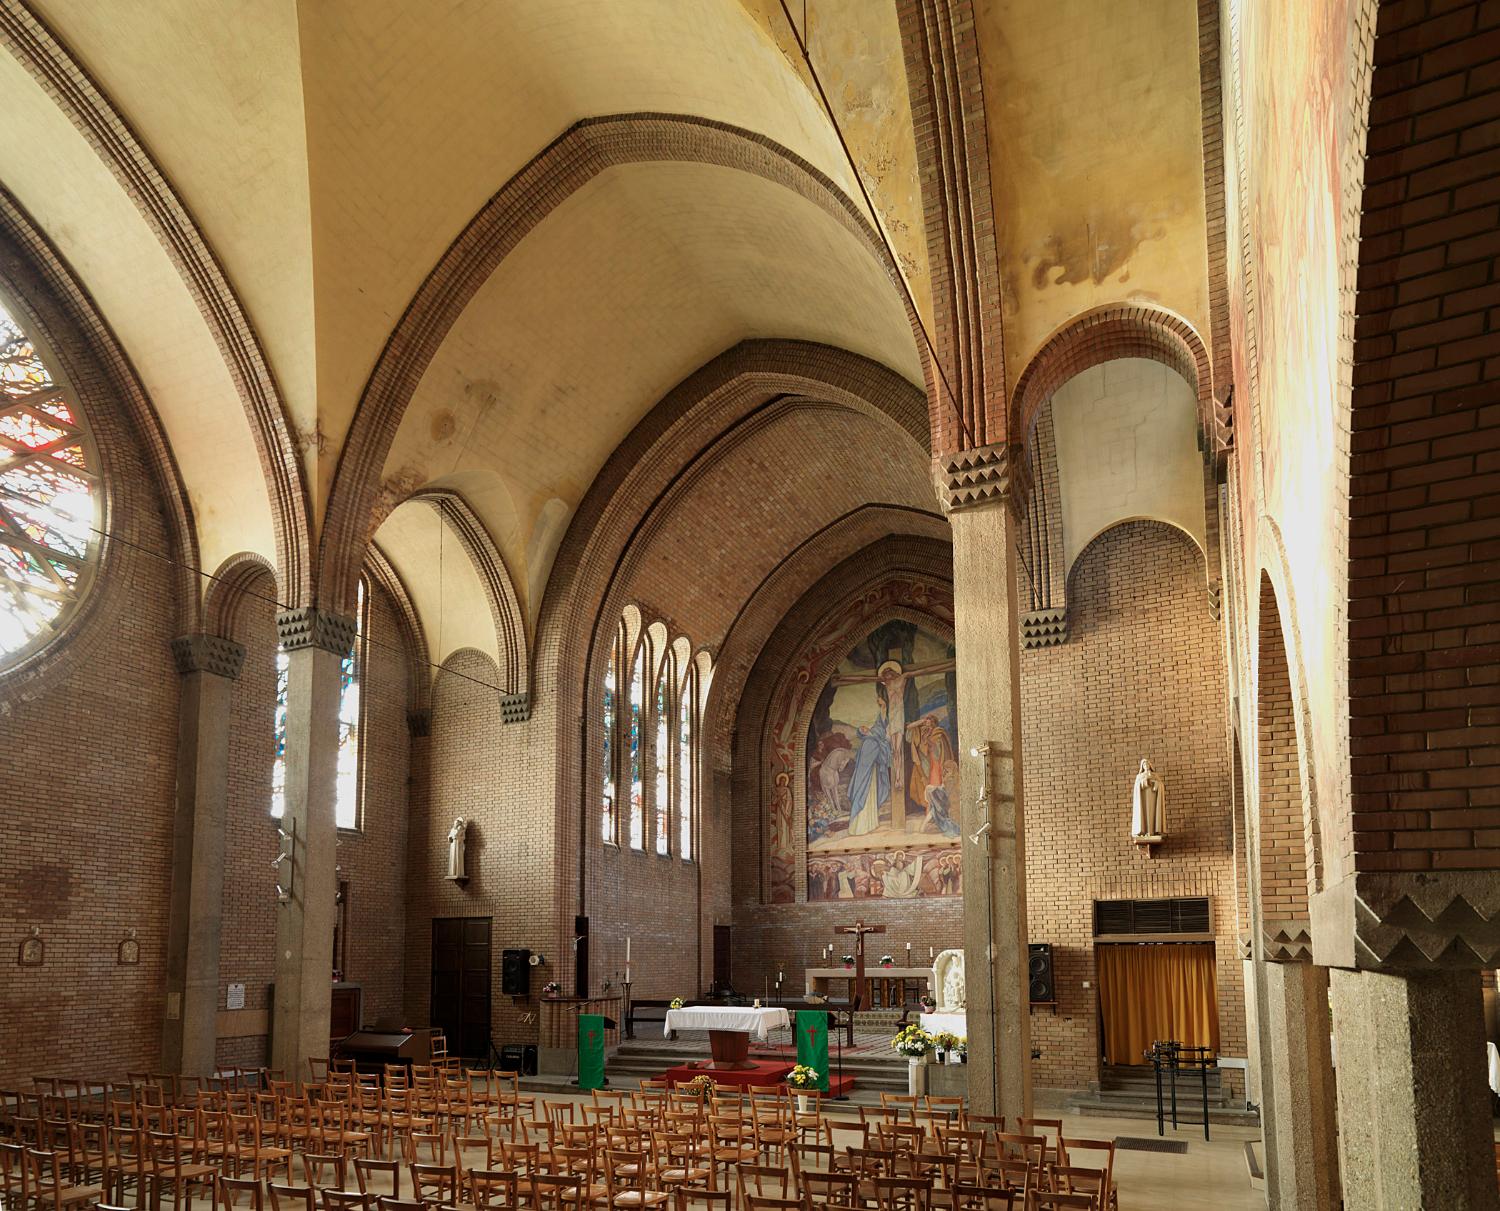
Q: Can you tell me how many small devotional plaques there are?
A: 2